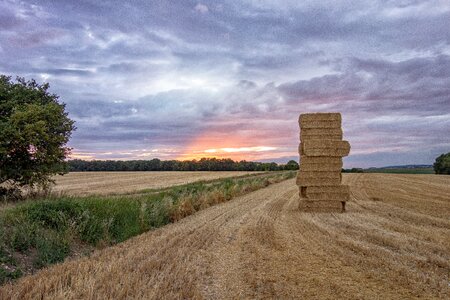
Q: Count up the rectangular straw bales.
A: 7